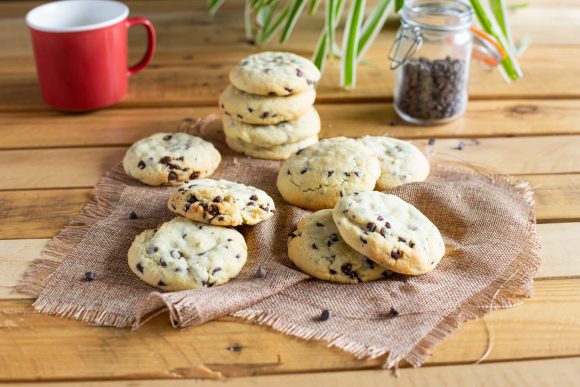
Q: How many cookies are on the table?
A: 11